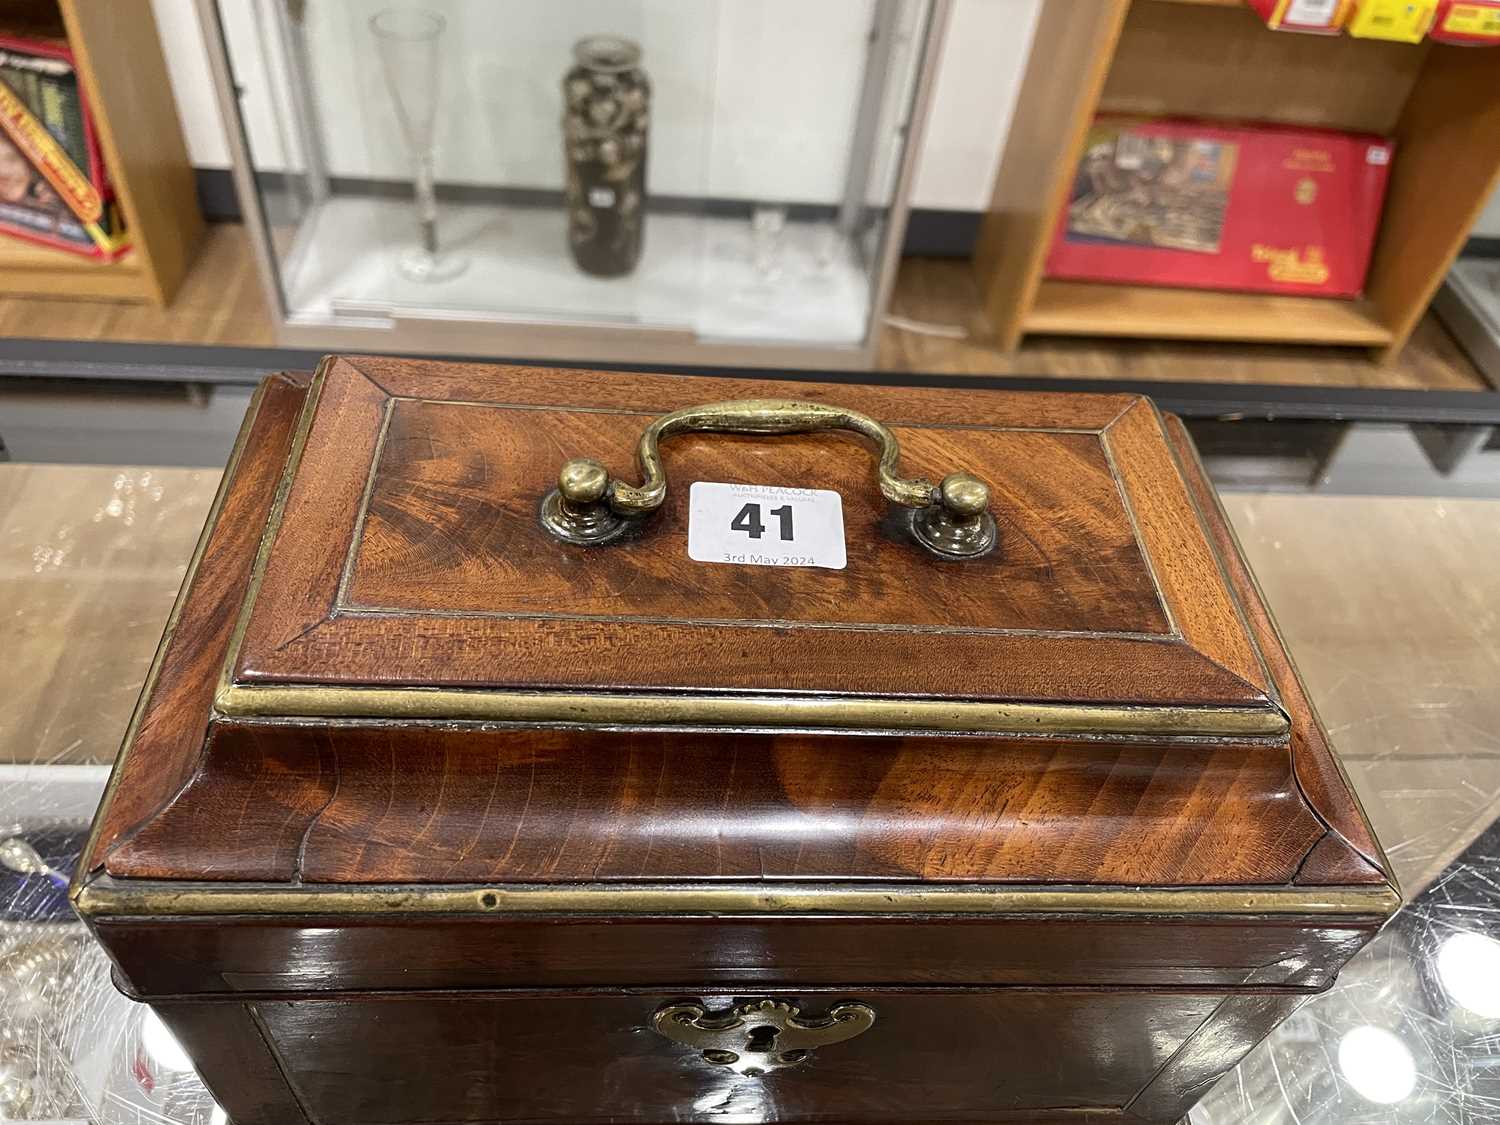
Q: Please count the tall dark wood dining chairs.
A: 0